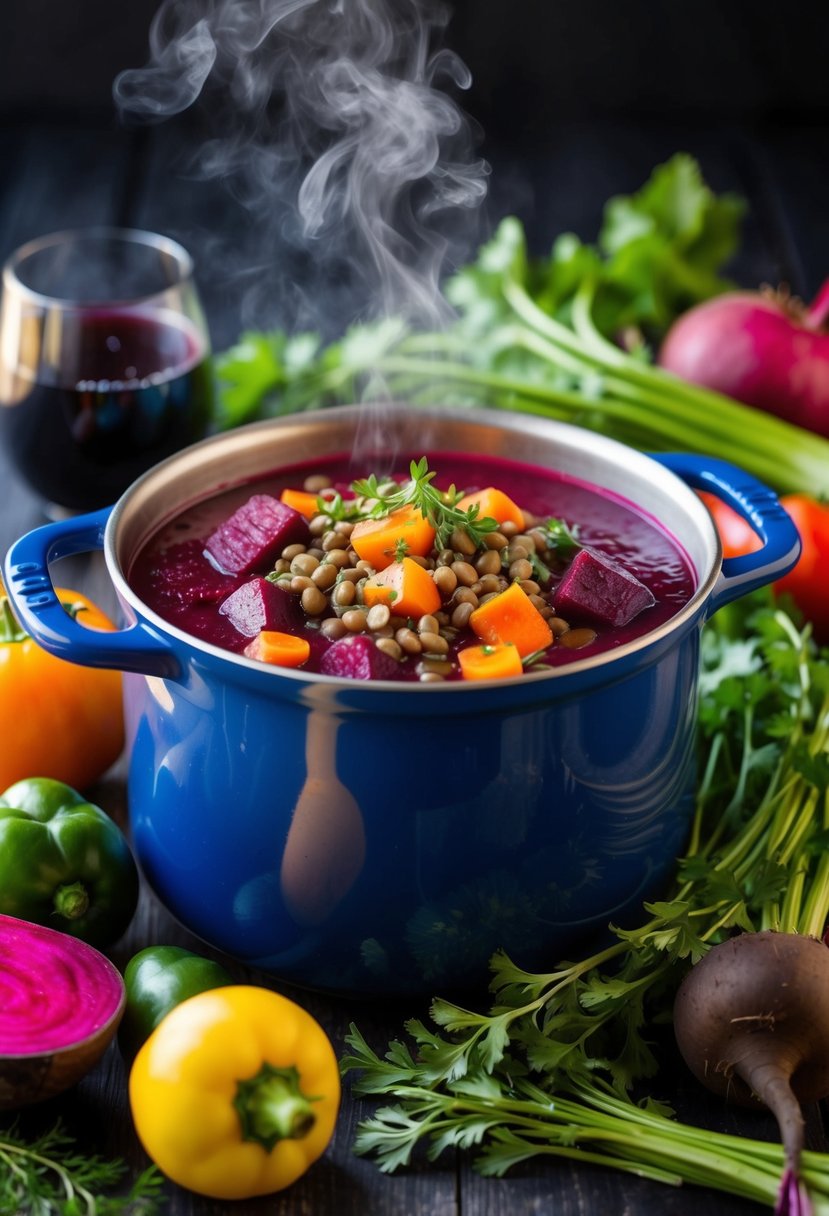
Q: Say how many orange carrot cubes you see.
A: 7